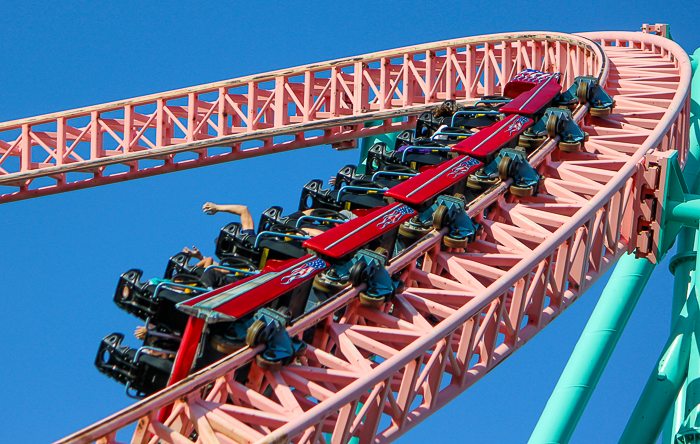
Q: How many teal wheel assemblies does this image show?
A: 6